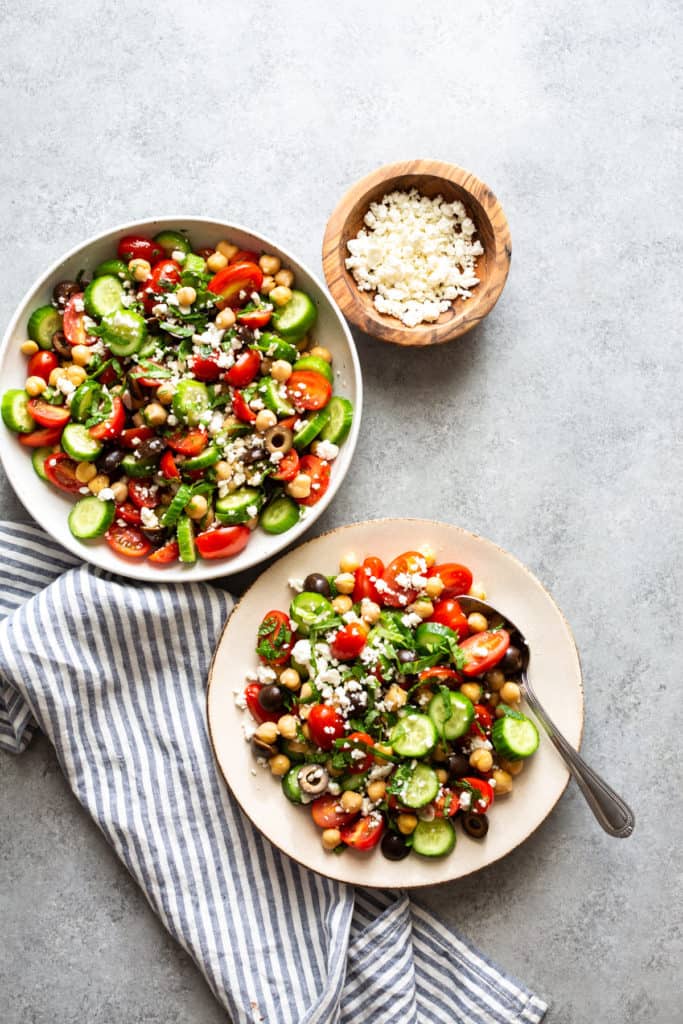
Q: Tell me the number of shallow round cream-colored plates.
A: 1